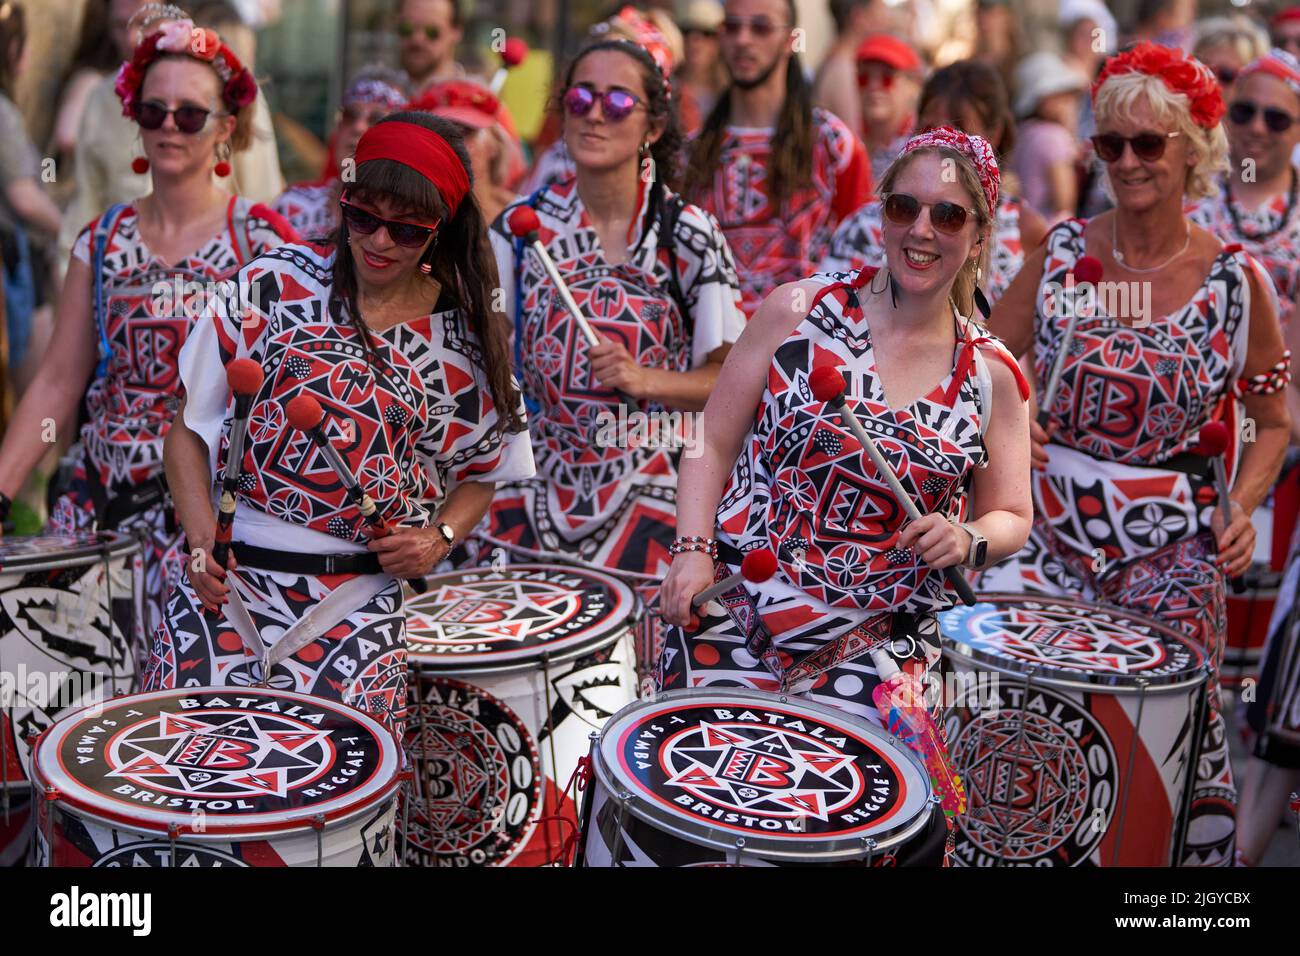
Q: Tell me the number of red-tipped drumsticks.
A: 8